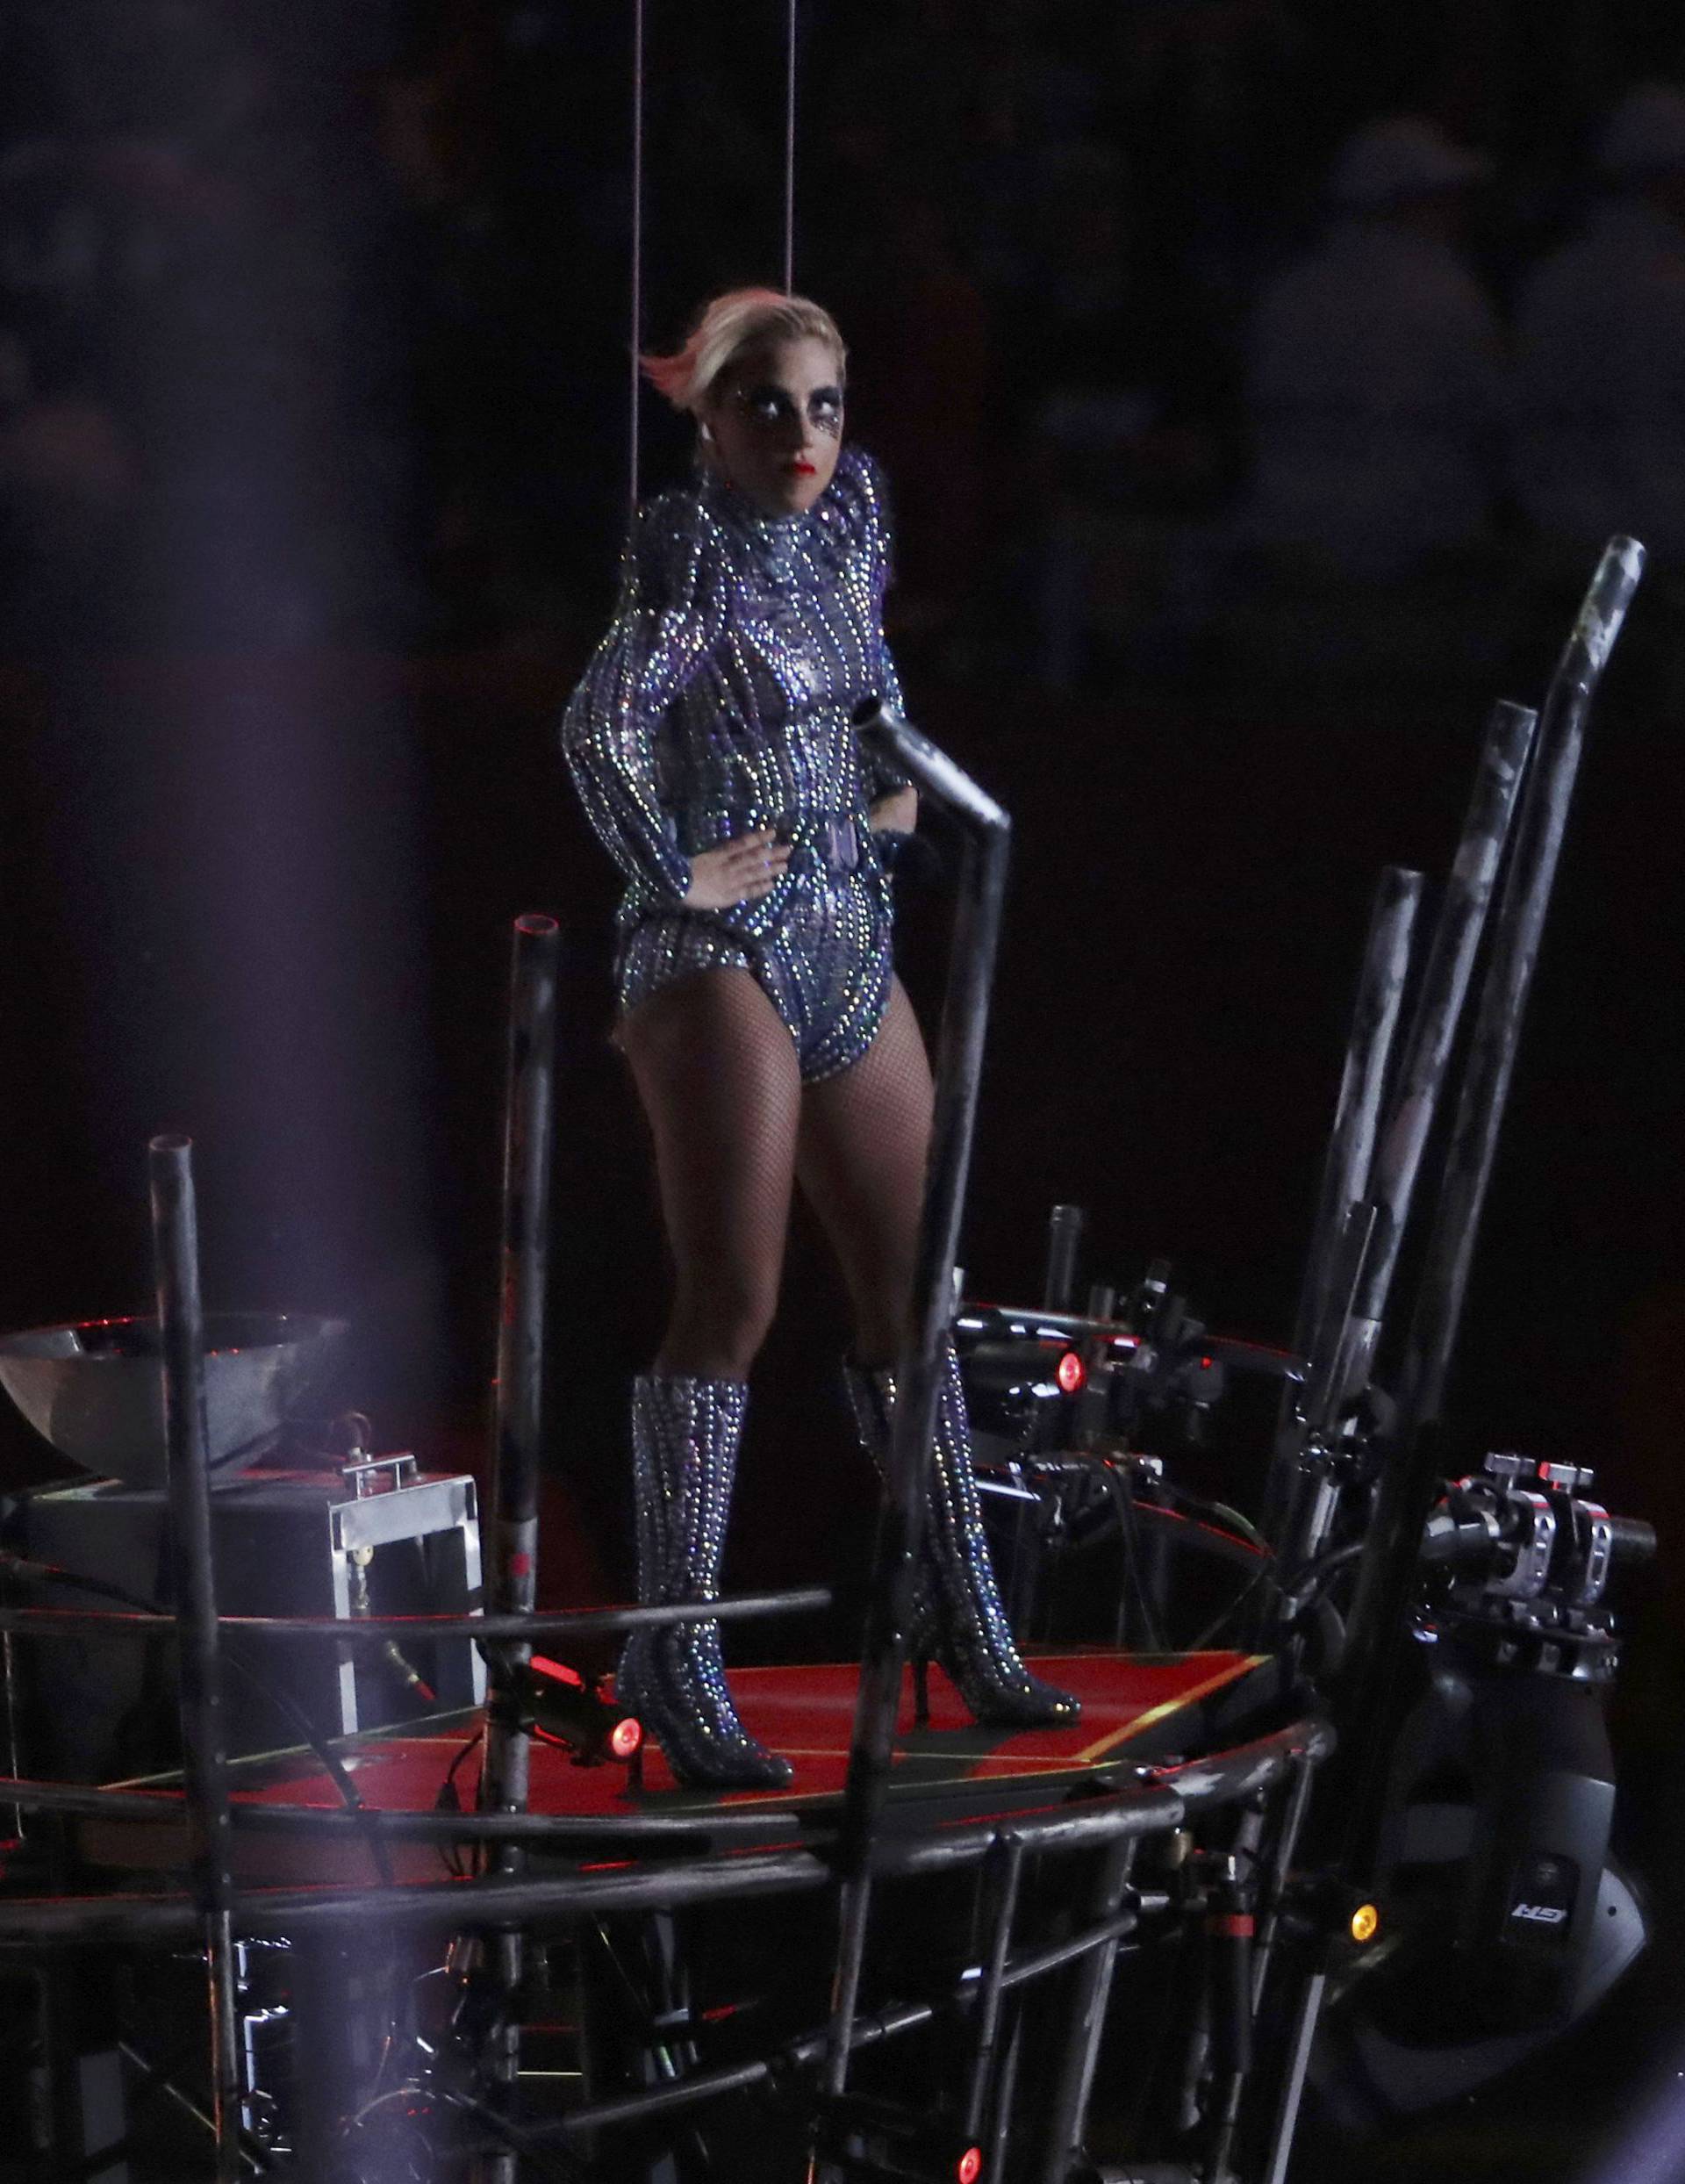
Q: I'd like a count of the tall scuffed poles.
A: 6